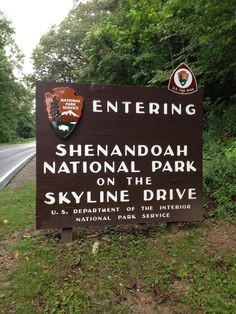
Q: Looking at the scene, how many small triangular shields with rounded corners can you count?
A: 1